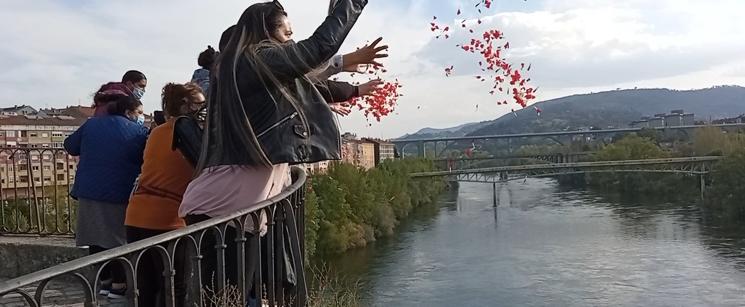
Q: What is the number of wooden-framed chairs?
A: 0